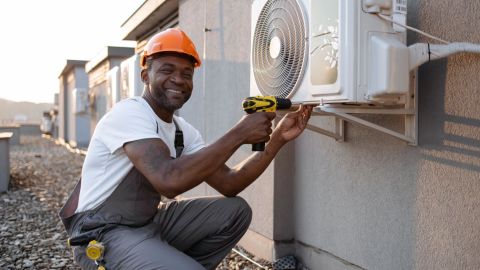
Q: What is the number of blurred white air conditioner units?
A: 3